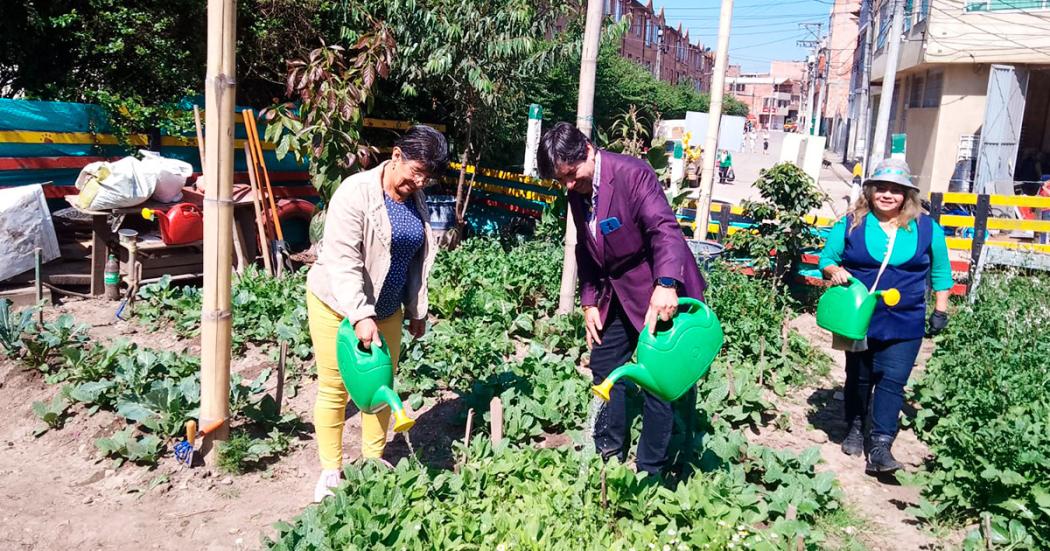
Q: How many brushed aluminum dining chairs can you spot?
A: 0